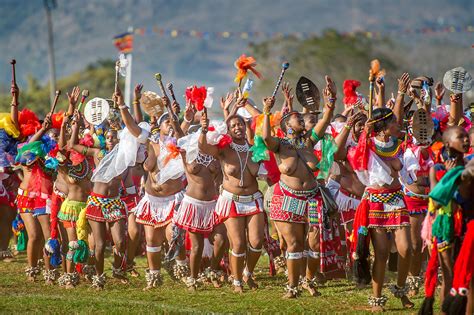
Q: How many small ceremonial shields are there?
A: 5